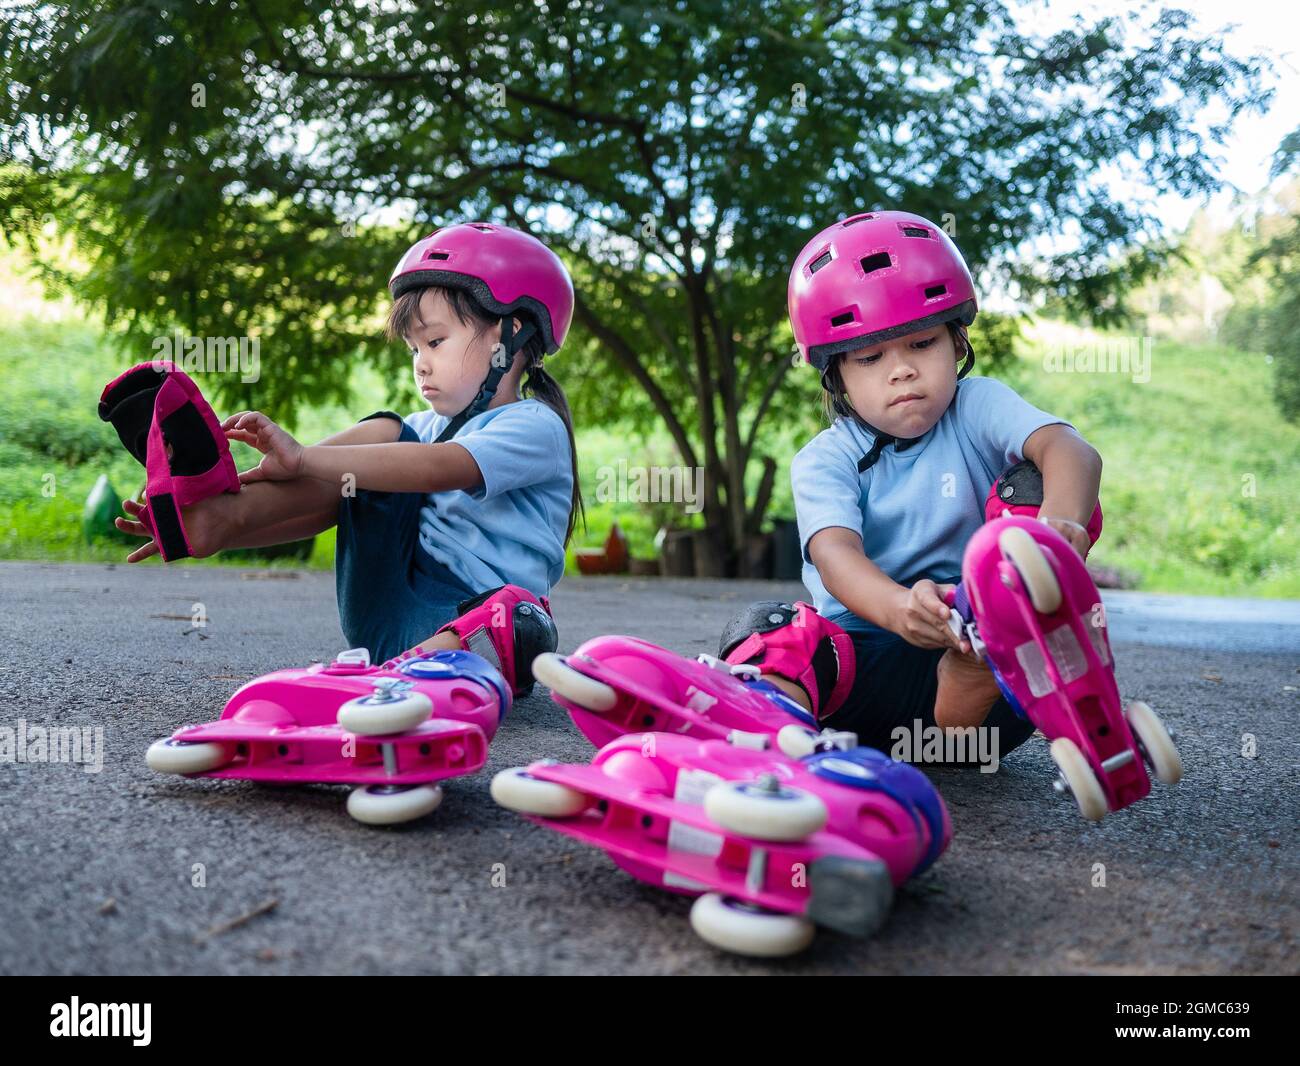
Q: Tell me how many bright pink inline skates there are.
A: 4